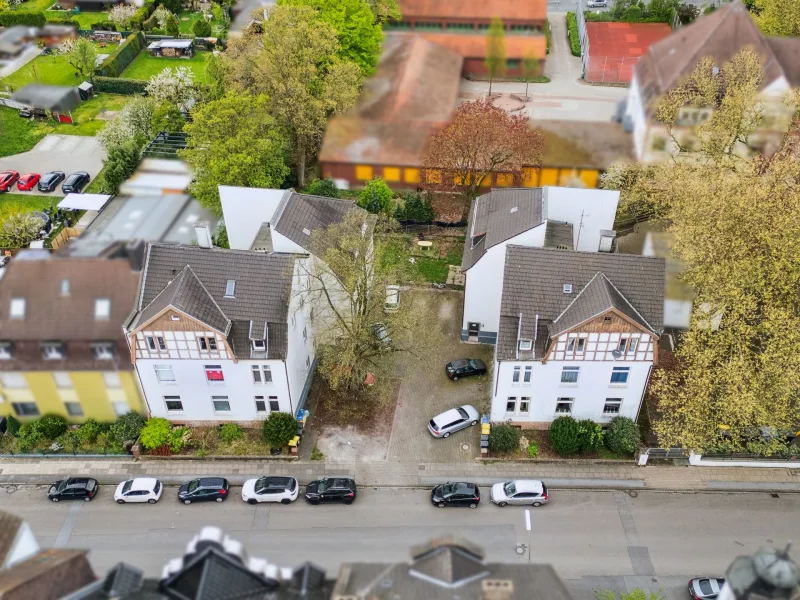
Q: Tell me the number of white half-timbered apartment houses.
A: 2